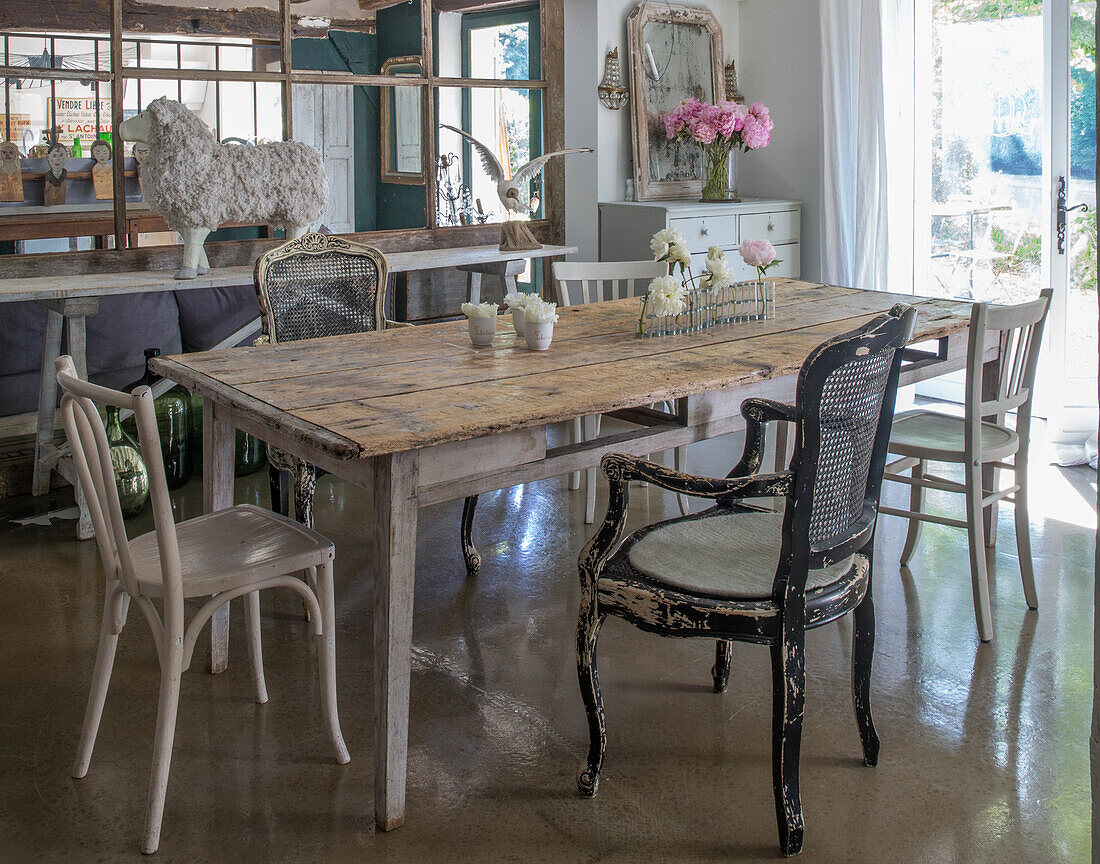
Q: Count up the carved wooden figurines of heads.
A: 4